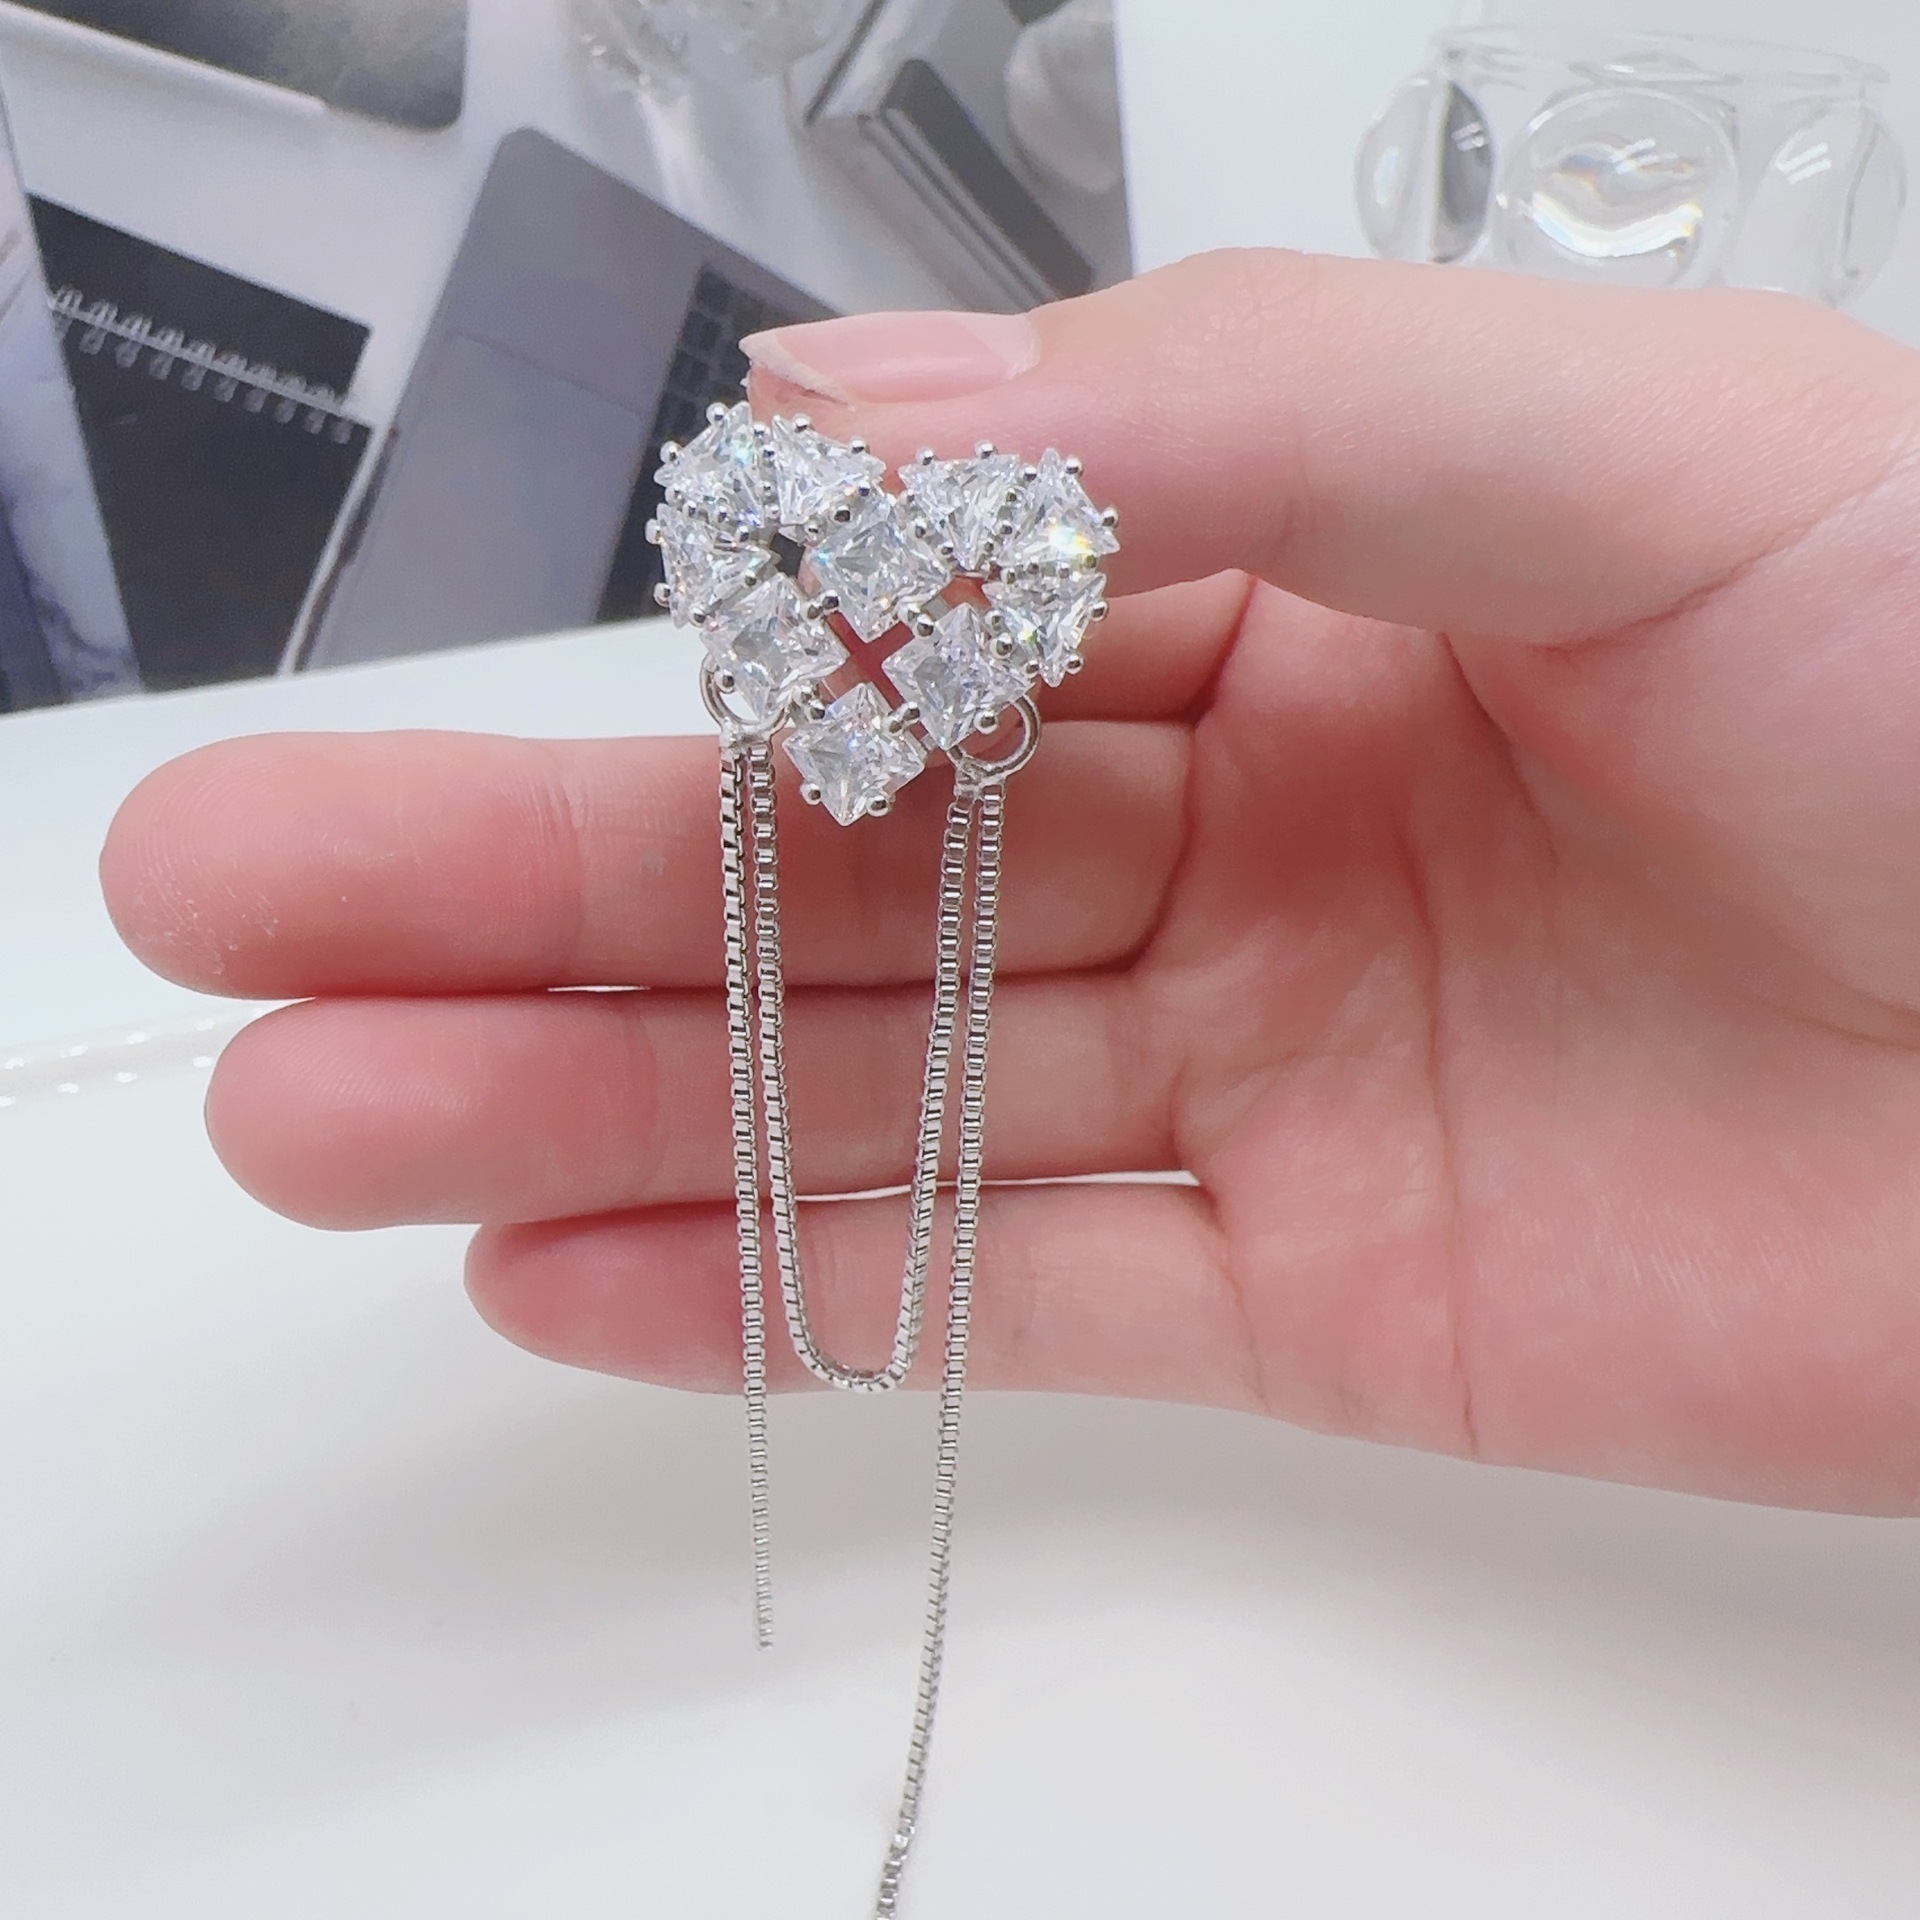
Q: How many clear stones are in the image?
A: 10